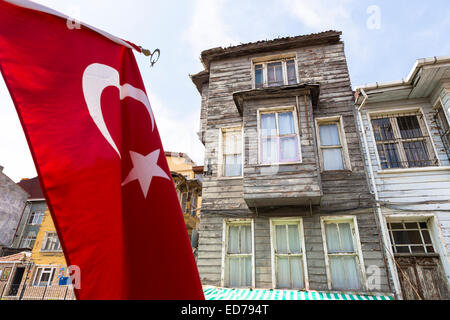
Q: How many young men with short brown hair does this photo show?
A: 0